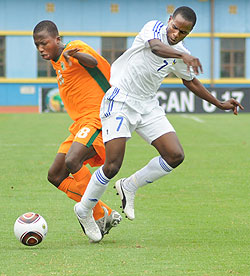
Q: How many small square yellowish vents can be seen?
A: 4